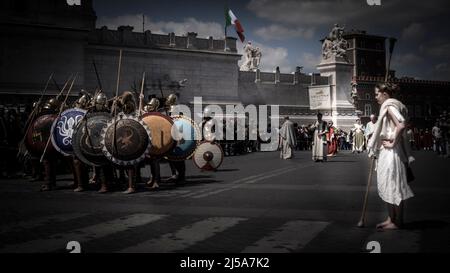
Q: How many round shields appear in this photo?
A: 7